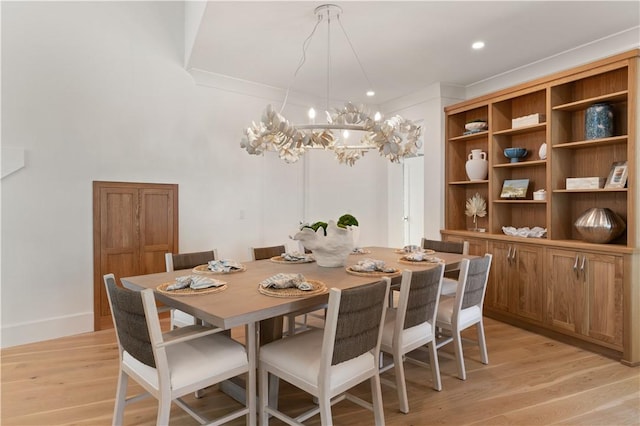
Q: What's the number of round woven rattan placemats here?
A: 8